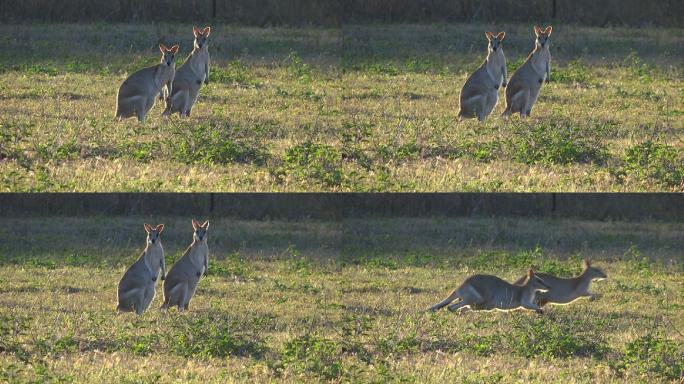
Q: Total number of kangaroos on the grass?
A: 8